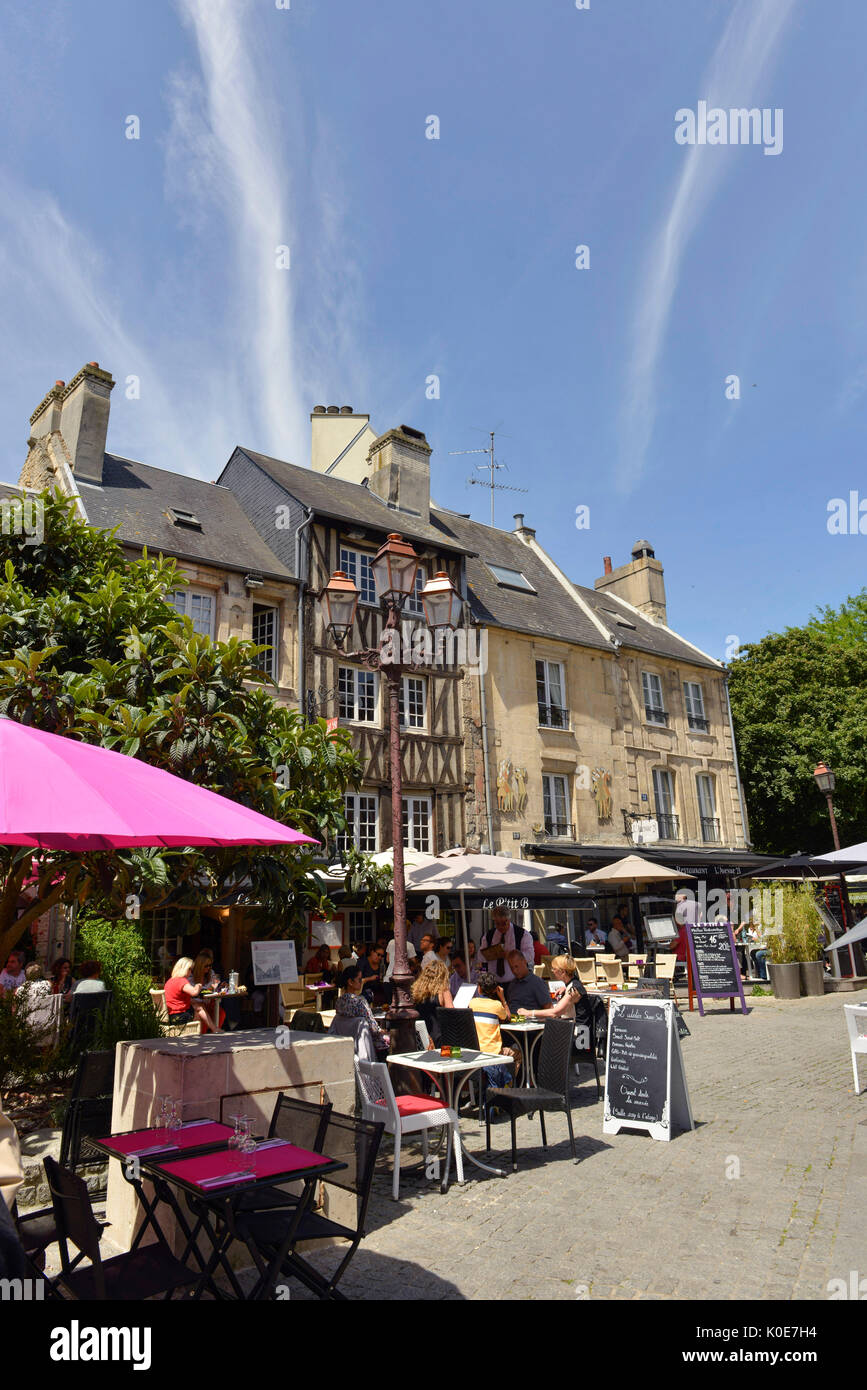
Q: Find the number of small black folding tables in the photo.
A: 2